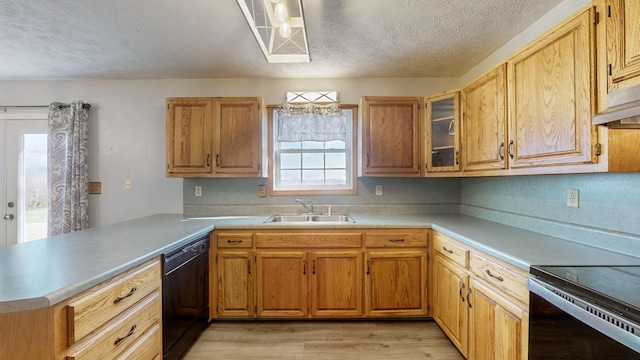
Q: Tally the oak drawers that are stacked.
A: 3